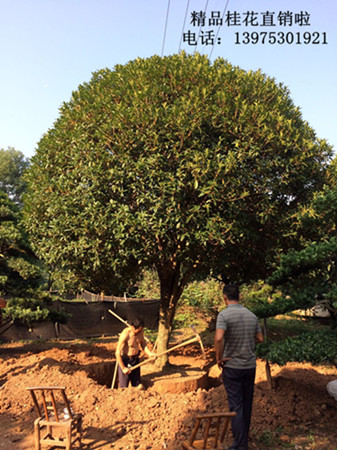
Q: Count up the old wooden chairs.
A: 2